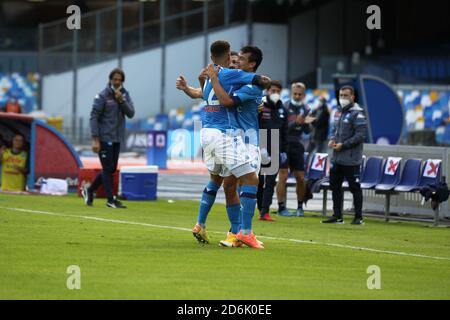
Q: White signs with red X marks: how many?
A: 3